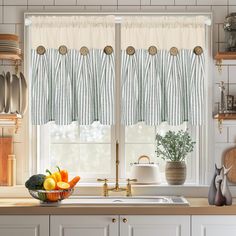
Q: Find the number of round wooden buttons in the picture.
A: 8